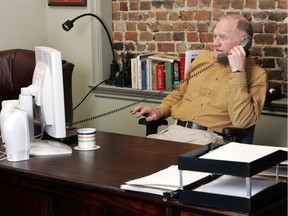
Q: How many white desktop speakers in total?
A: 2